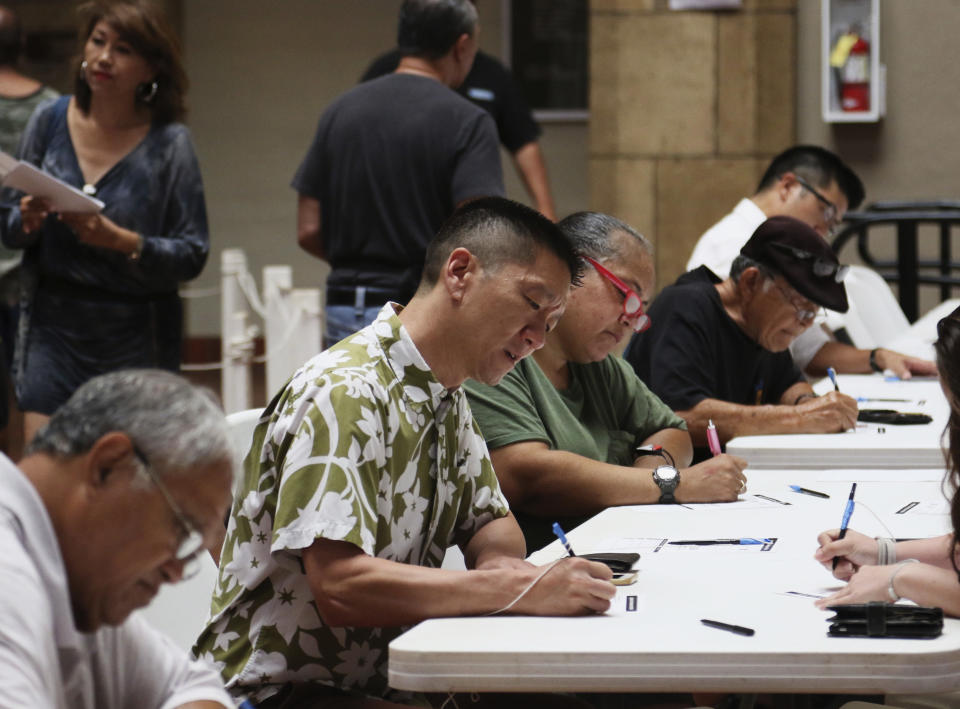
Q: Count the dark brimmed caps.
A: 1